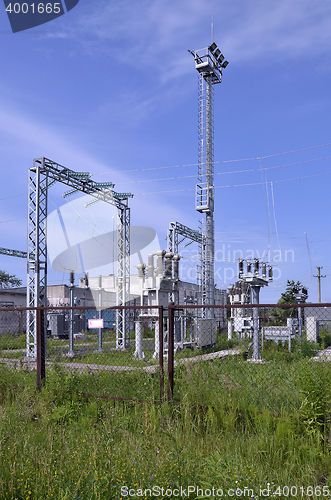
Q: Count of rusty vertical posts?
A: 3